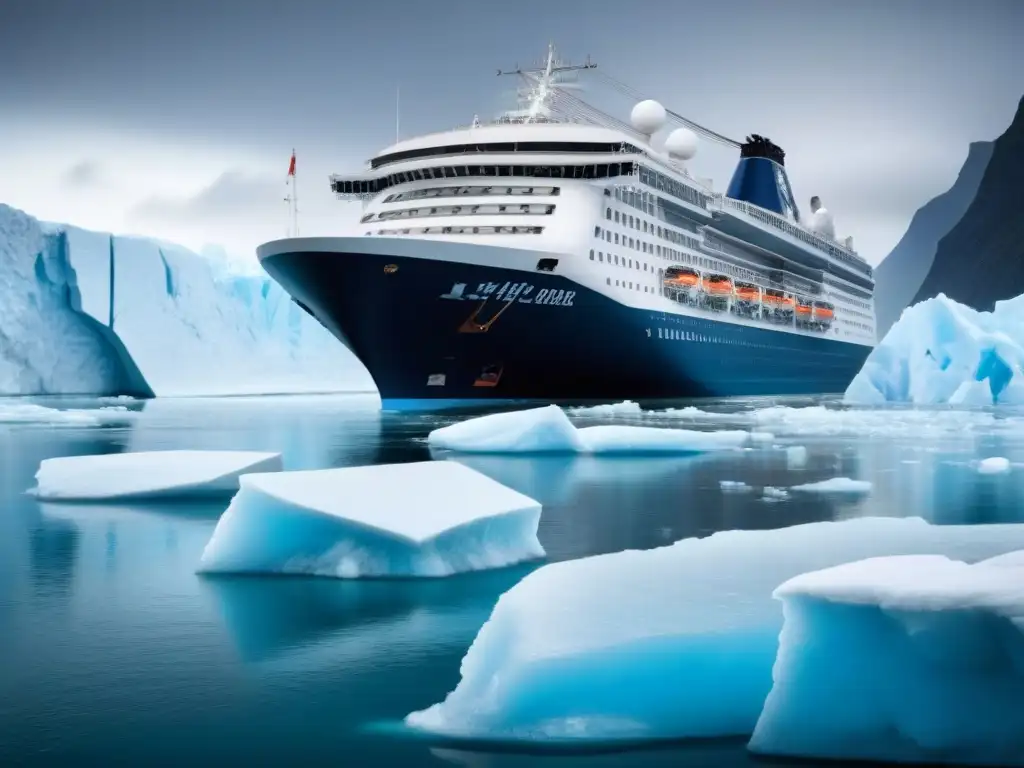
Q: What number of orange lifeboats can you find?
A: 6